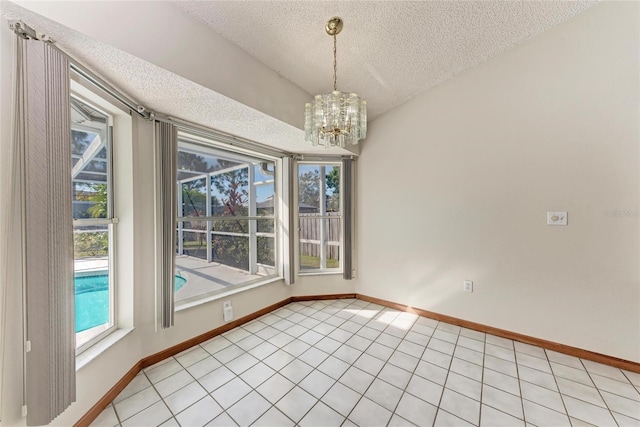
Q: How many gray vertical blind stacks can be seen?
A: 4